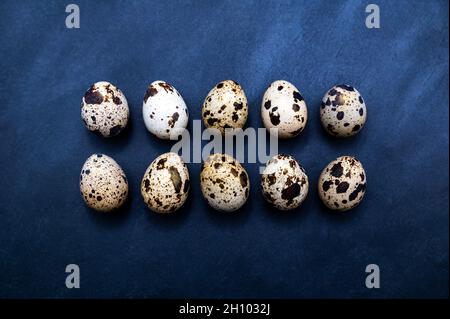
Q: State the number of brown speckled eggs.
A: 10